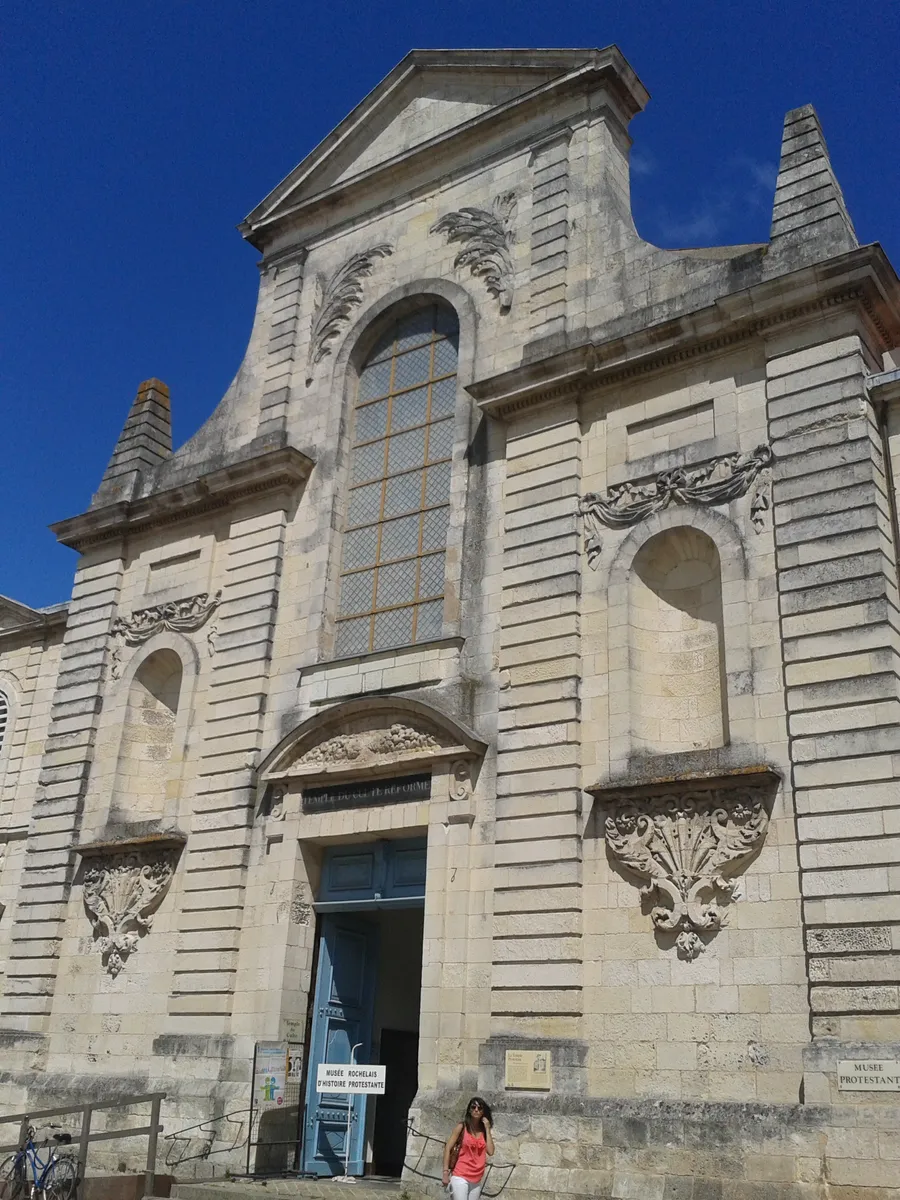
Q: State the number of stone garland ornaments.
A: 2